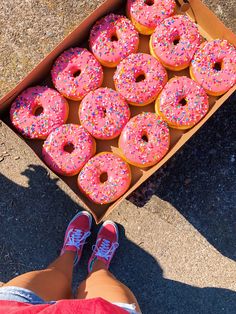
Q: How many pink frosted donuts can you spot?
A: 12